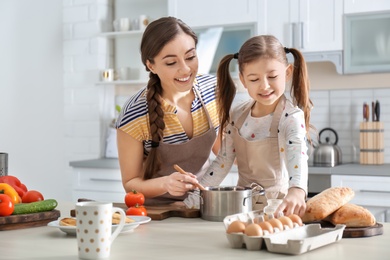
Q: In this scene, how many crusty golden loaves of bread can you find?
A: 2